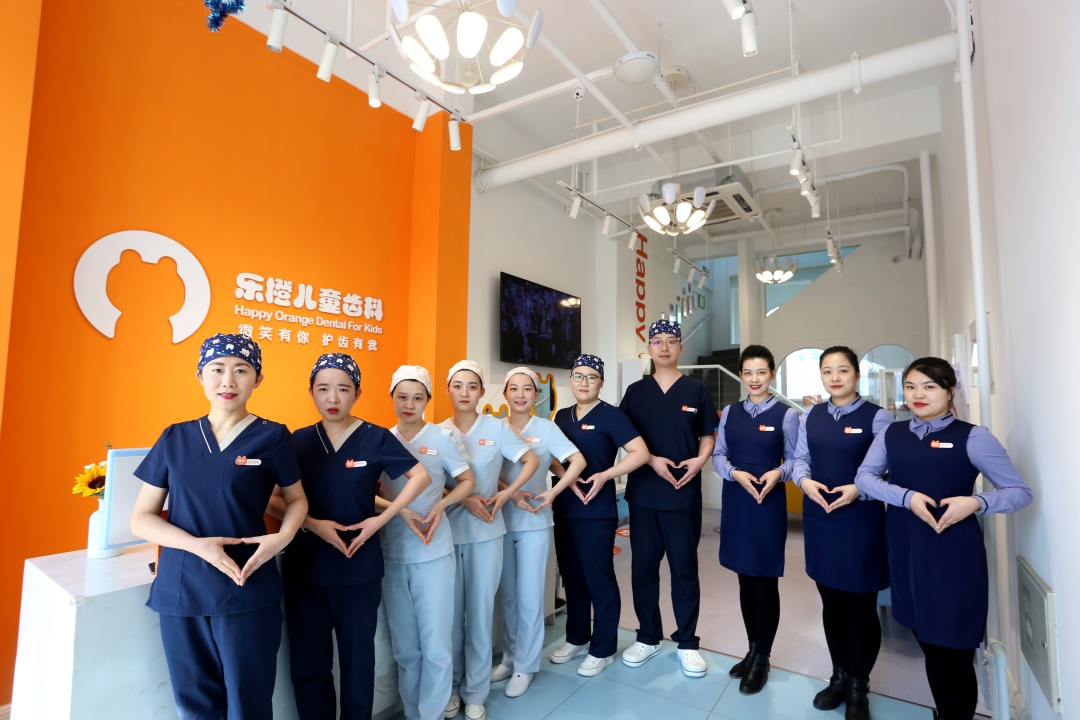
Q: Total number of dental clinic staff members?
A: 10